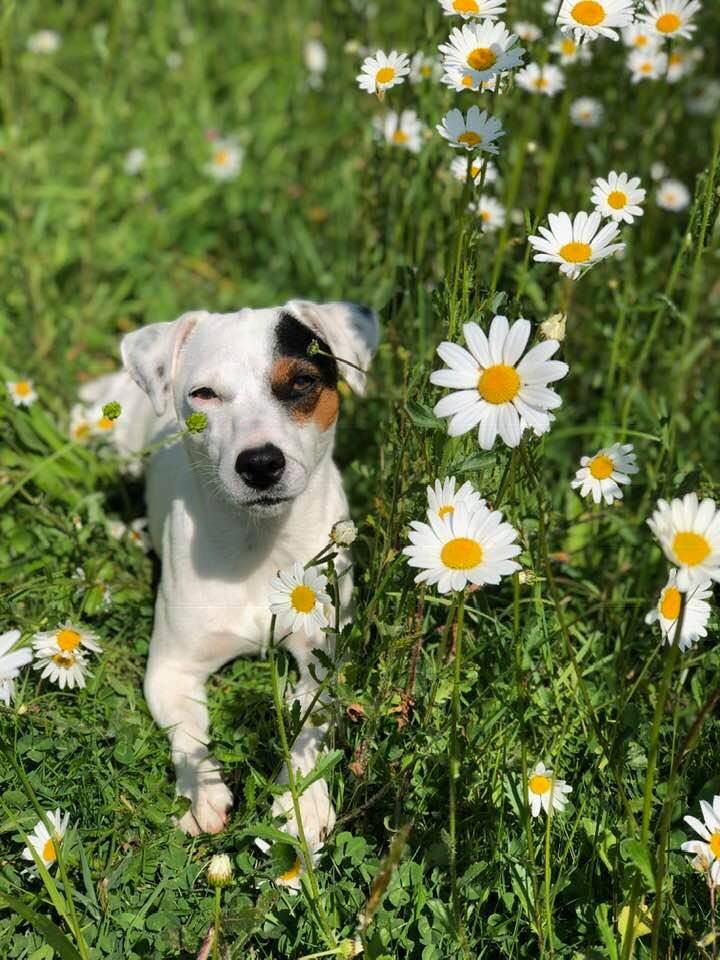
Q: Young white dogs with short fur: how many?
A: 1